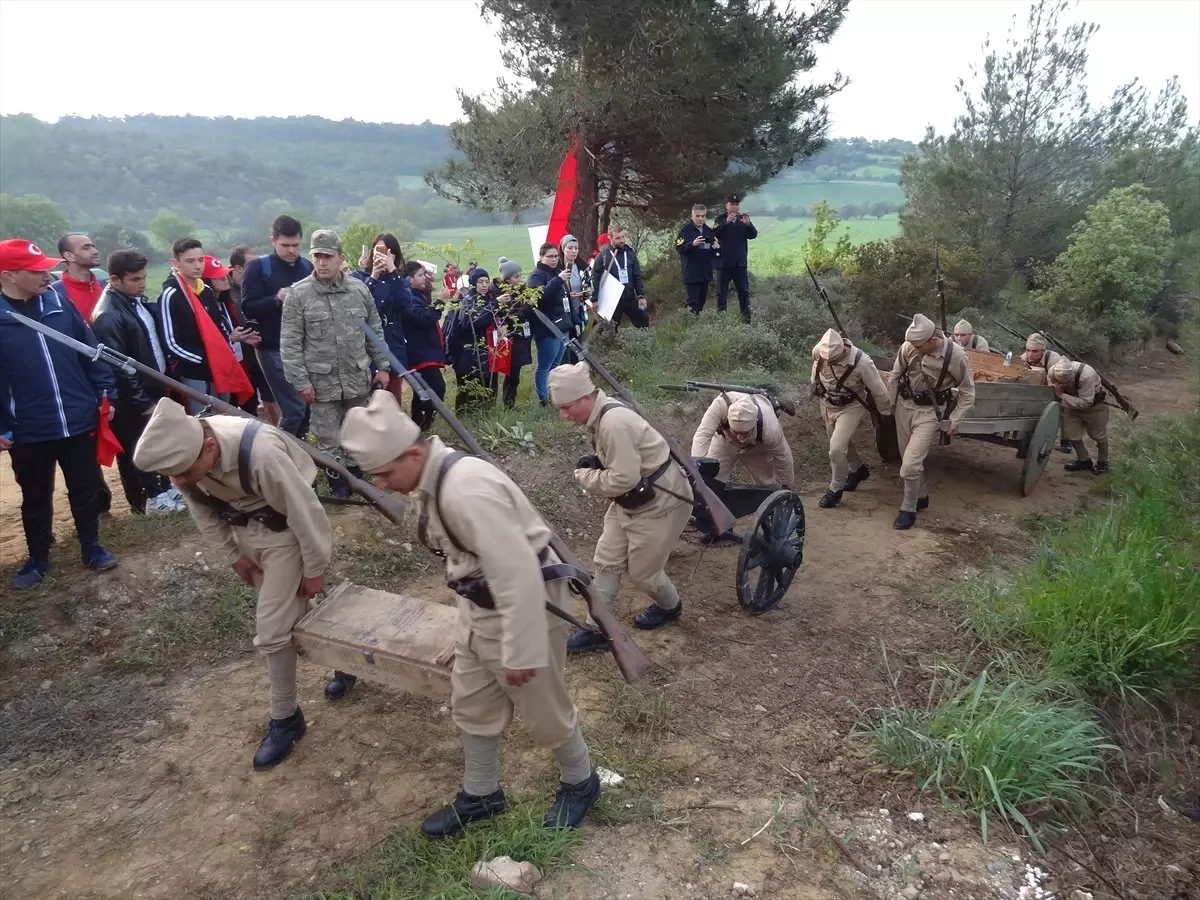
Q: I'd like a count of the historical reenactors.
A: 9